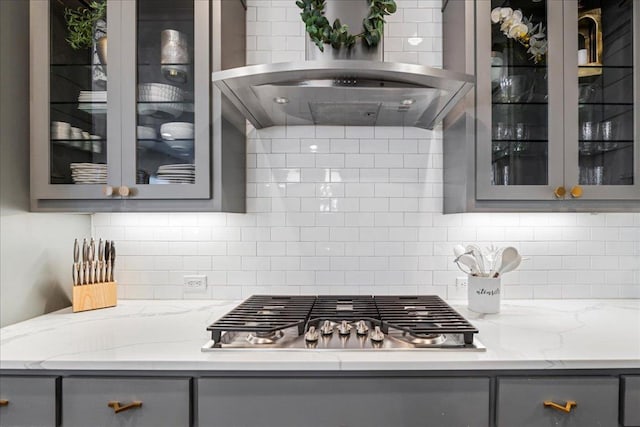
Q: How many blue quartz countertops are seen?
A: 0